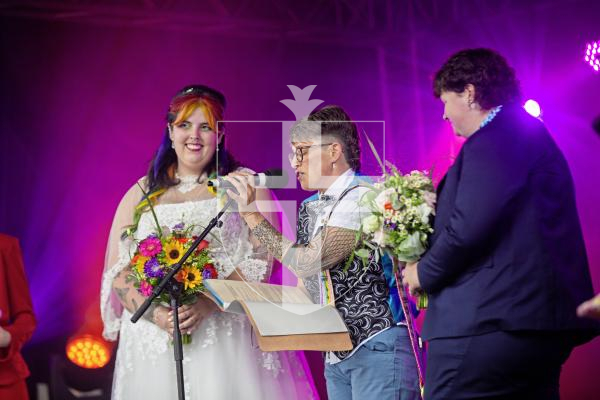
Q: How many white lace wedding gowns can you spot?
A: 1